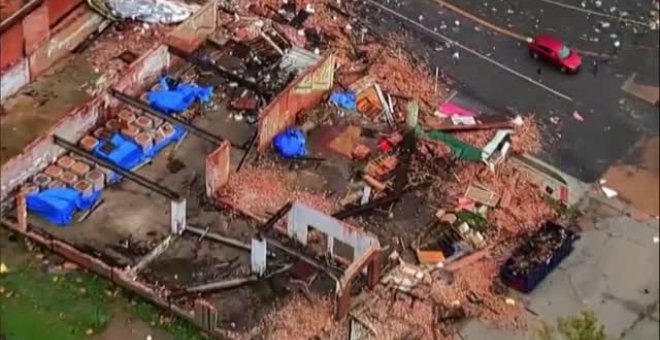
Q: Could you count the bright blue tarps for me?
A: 5